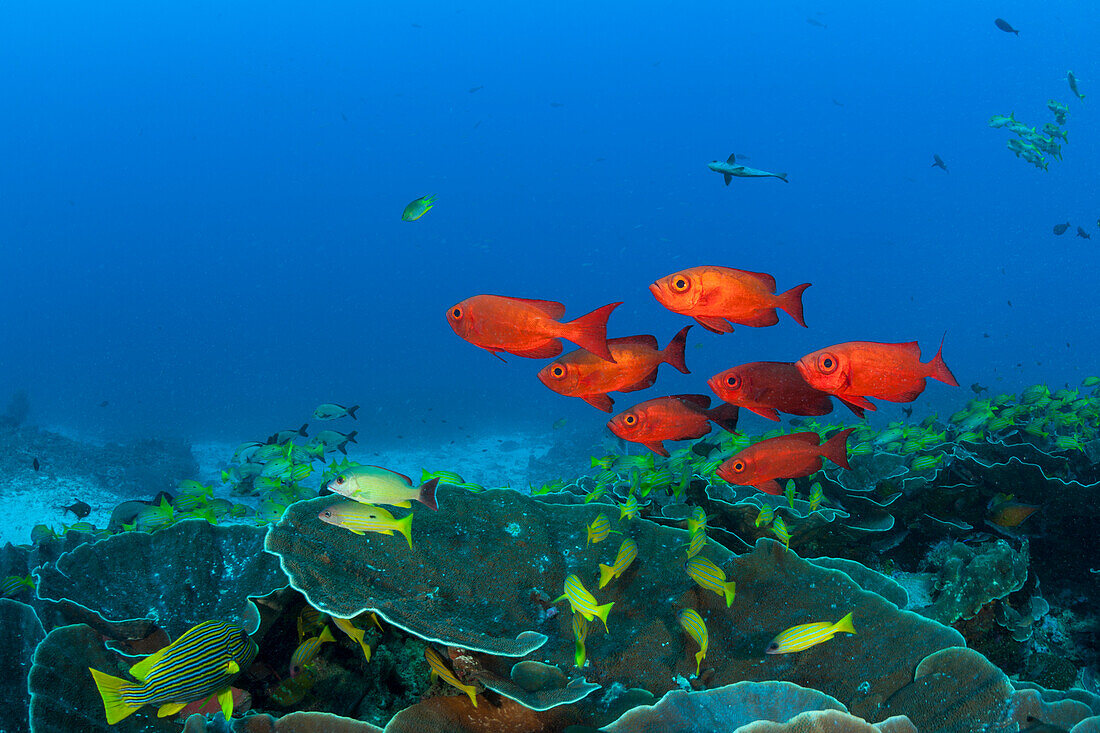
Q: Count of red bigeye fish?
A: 7